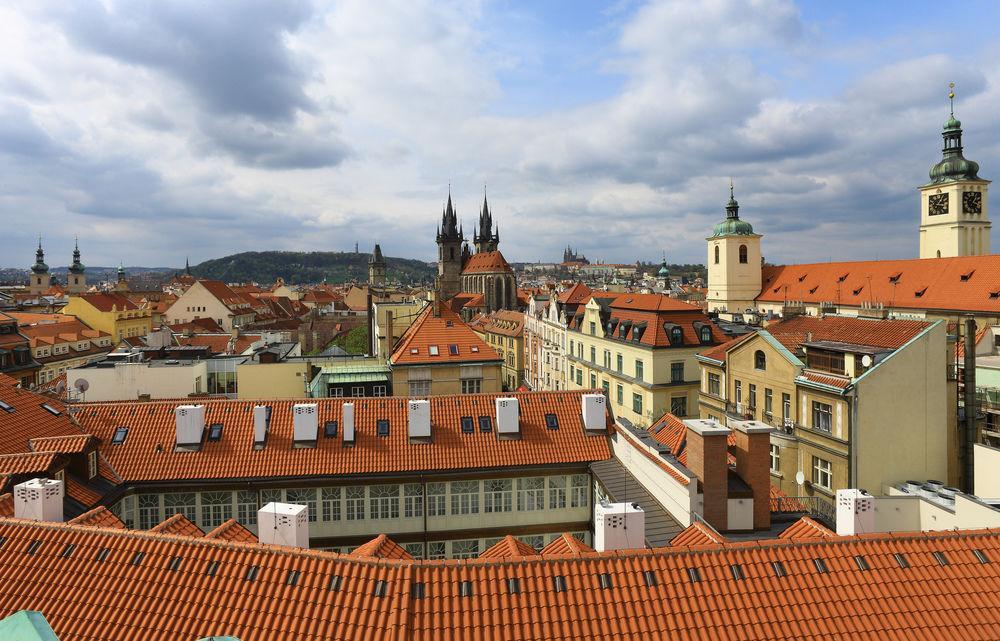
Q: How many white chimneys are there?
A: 11